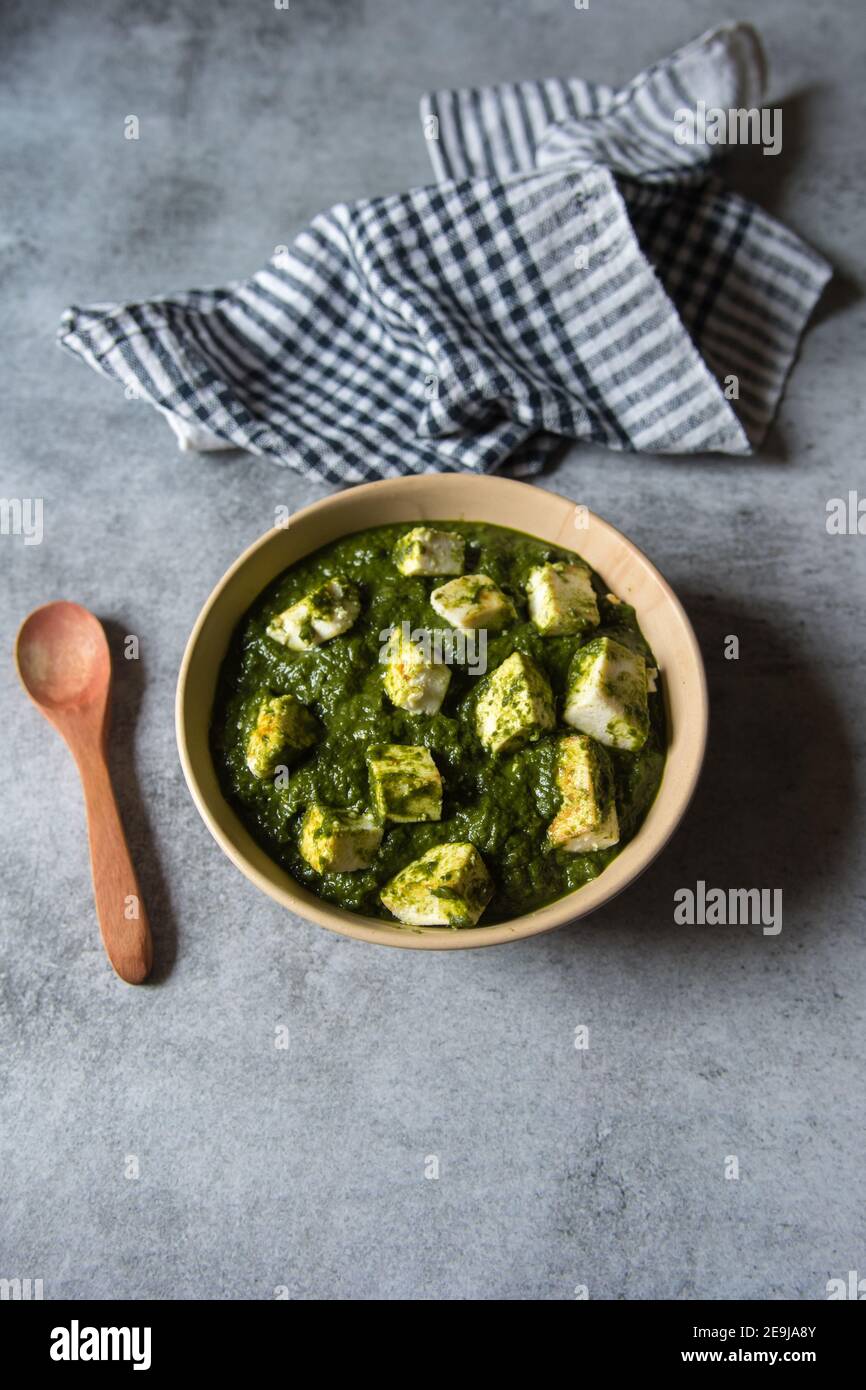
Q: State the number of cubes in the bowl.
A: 12